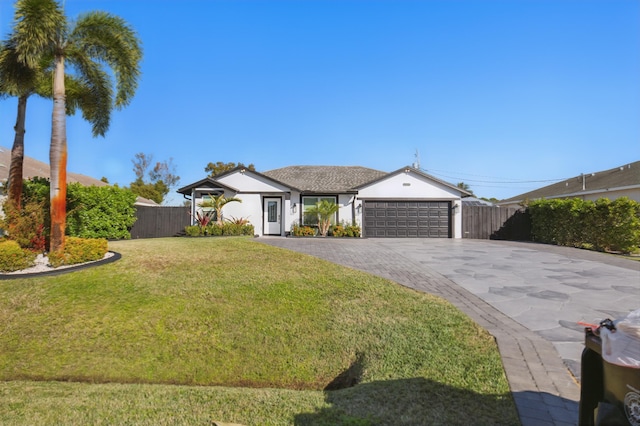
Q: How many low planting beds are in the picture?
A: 3